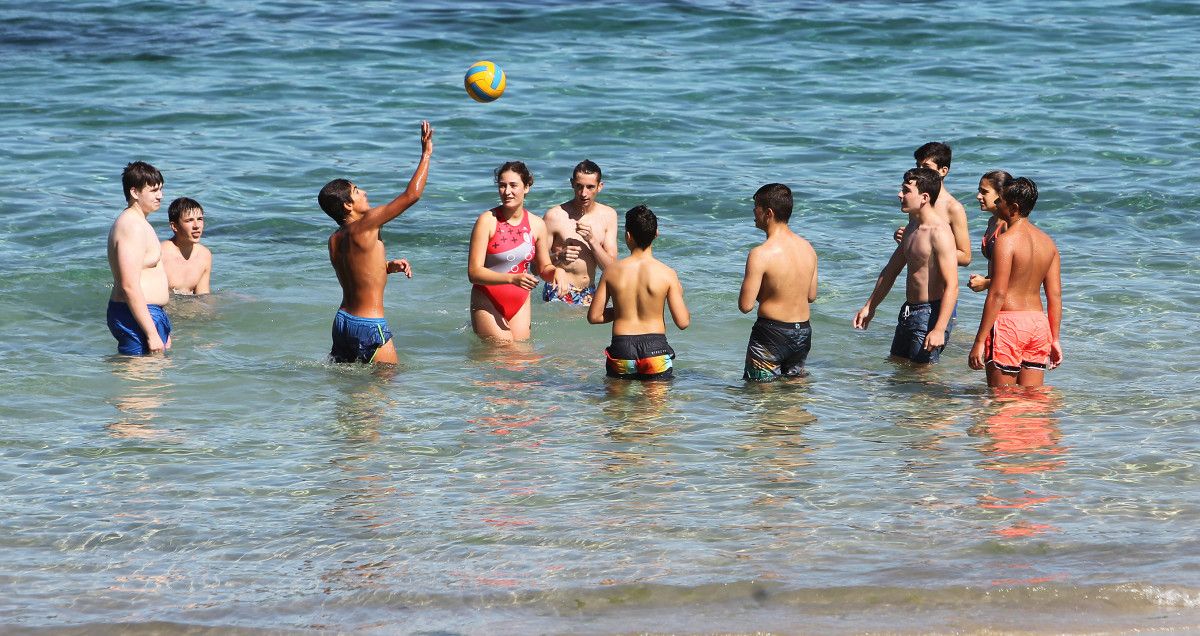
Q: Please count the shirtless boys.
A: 9